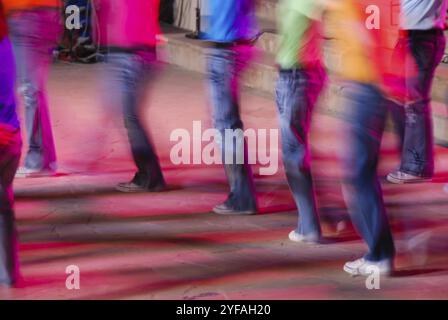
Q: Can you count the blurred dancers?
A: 7